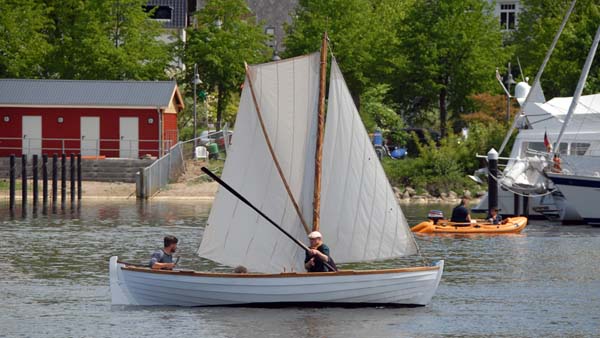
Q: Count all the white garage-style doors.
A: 3